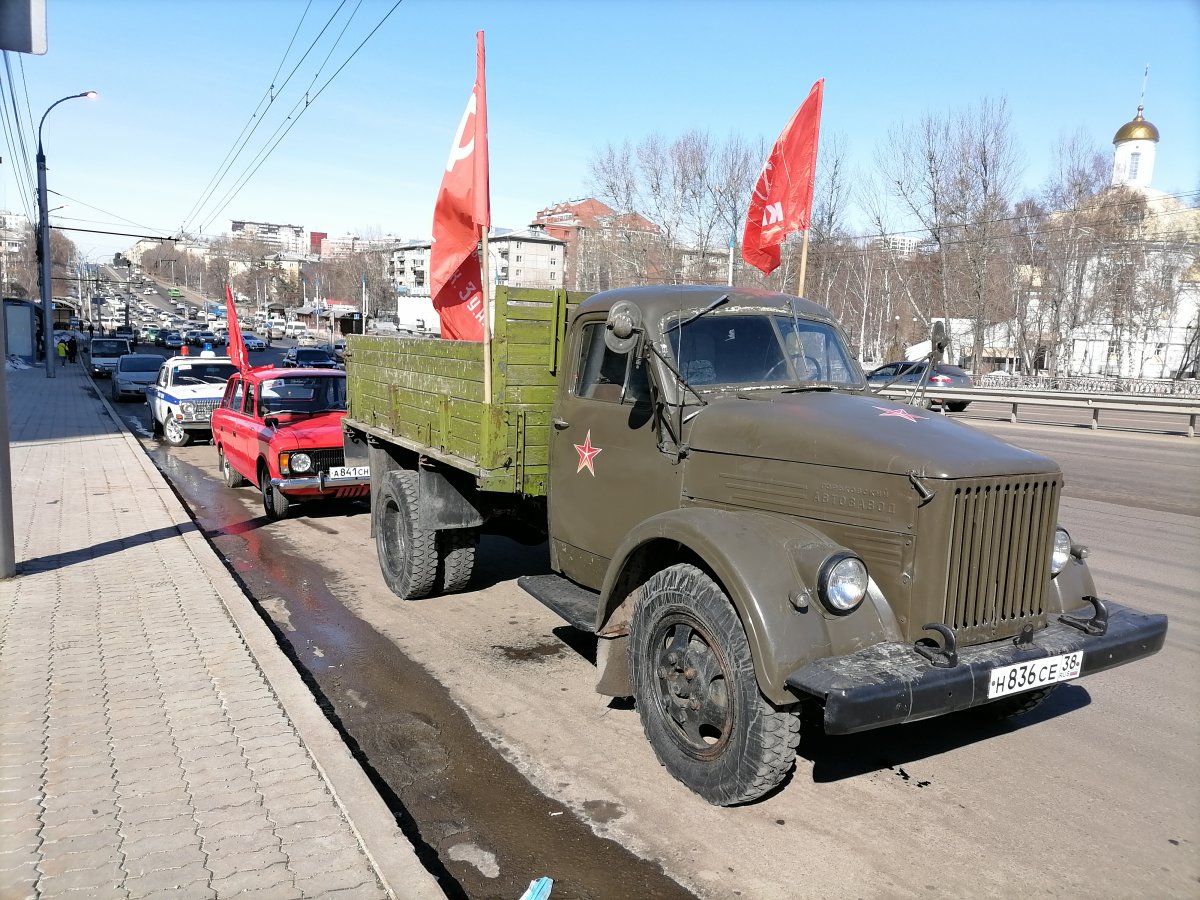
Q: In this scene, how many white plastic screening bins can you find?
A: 0